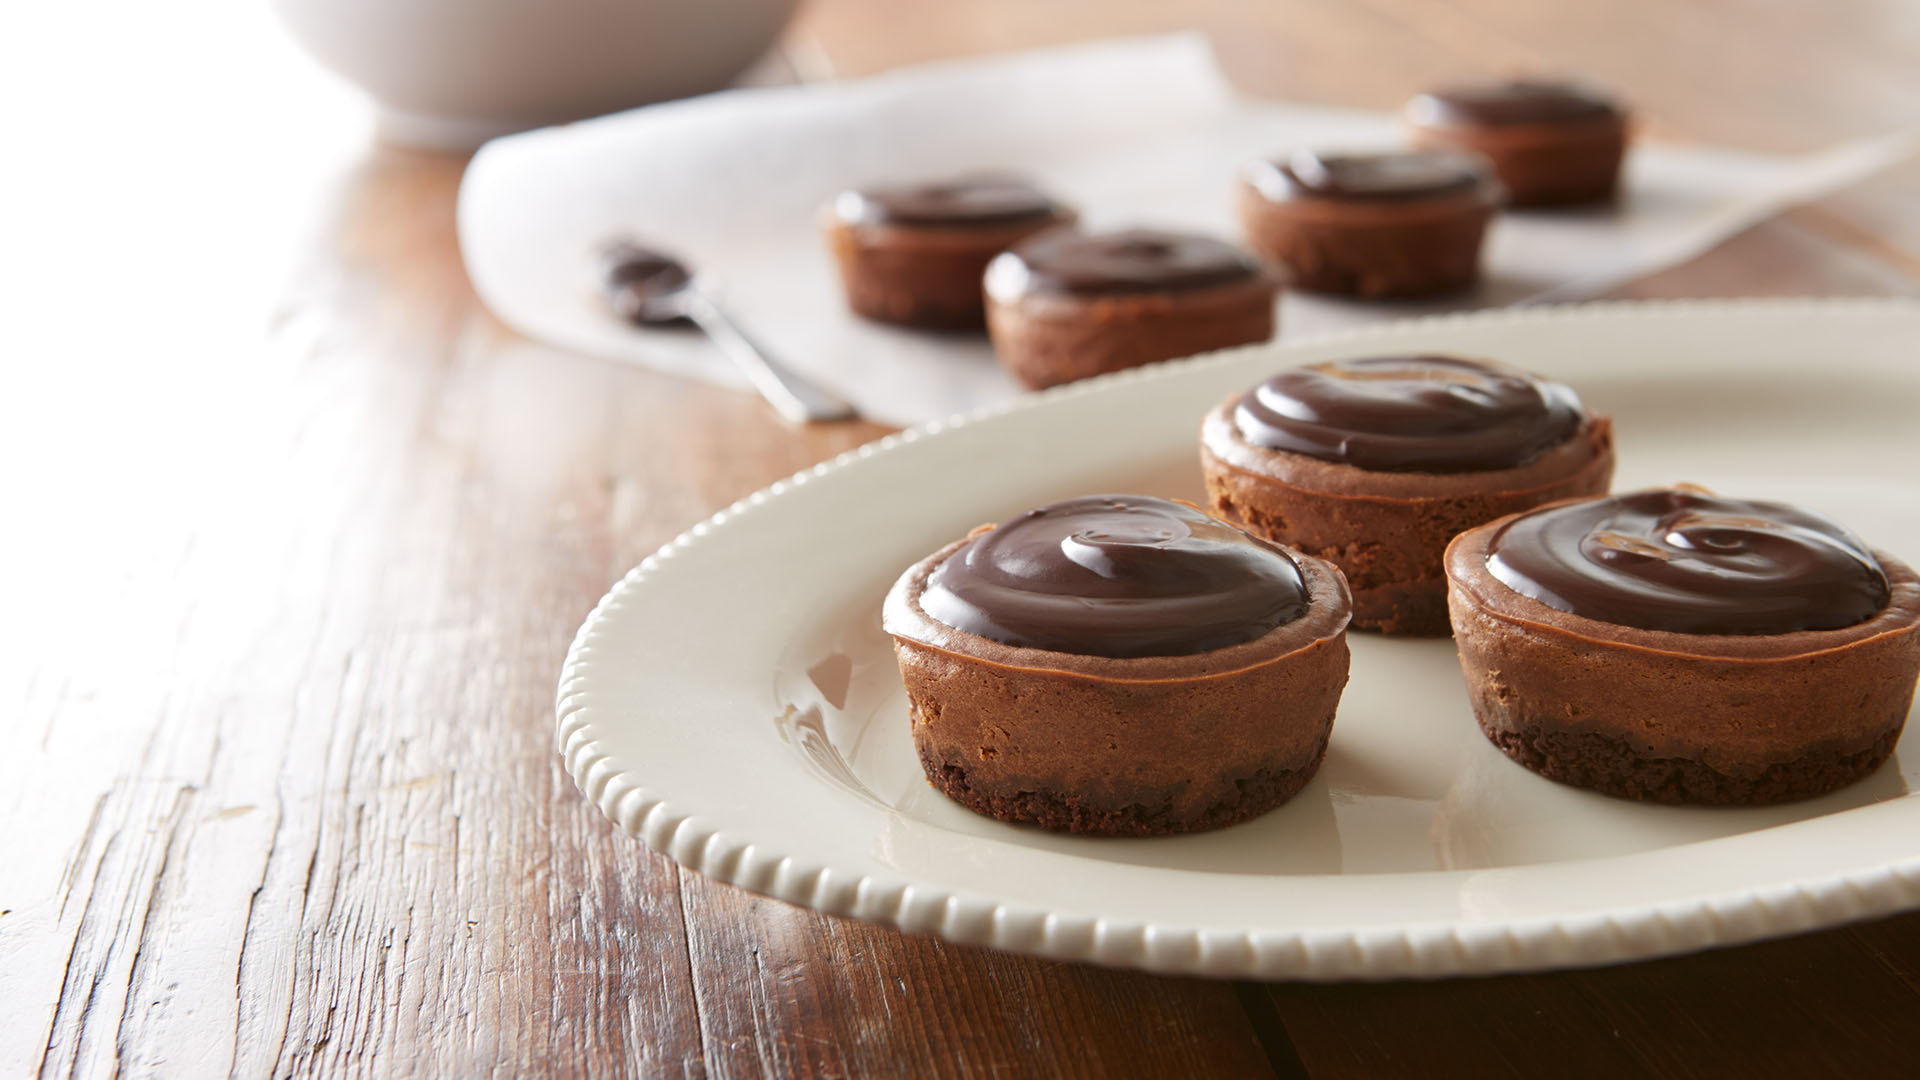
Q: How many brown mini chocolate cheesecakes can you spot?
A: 7